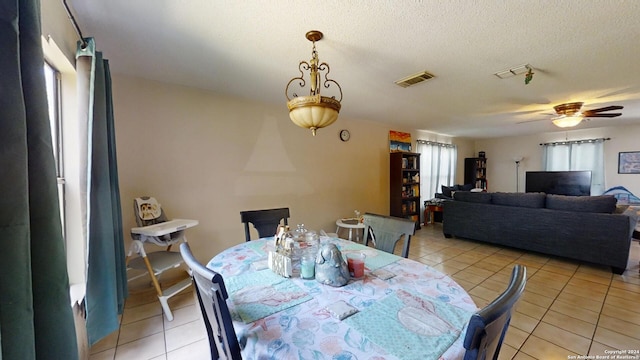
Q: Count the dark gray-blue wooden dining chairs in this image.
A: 4